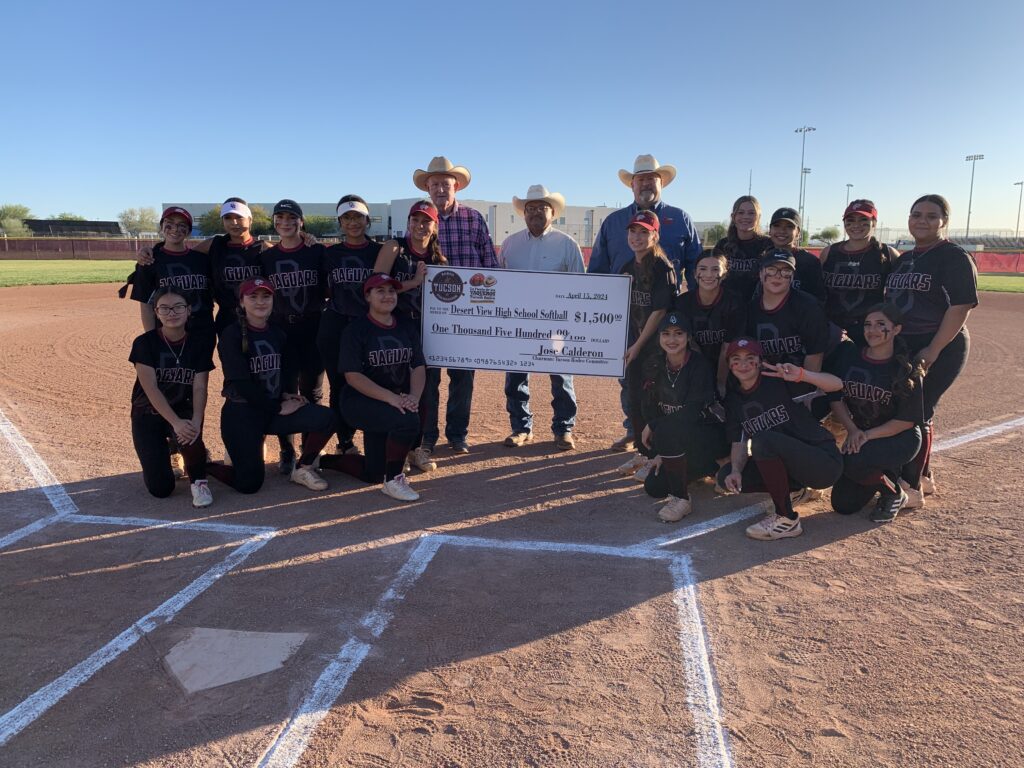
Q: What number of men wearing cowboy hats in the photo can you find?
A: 3